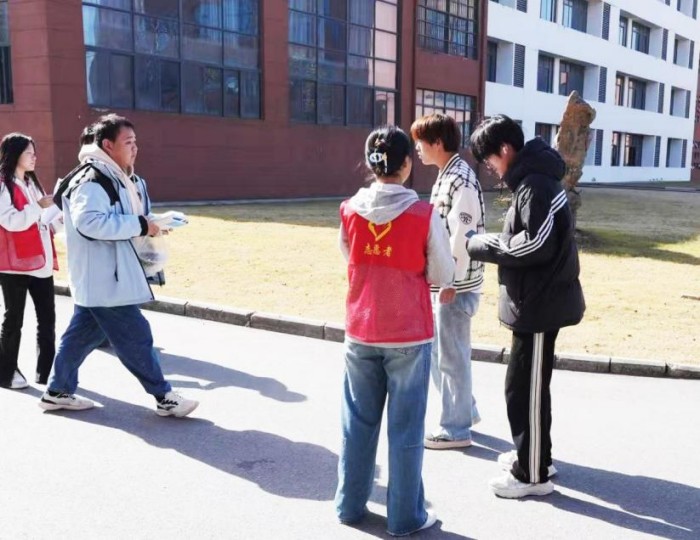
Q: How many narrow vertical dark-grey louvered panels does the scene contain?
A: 13